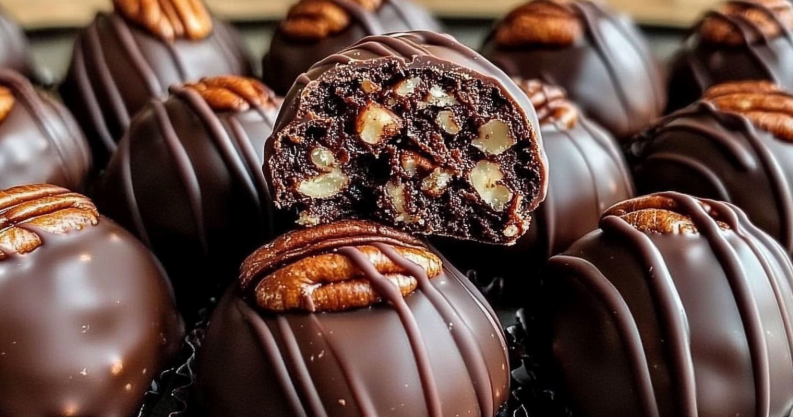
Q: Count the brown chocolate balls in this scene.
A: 13